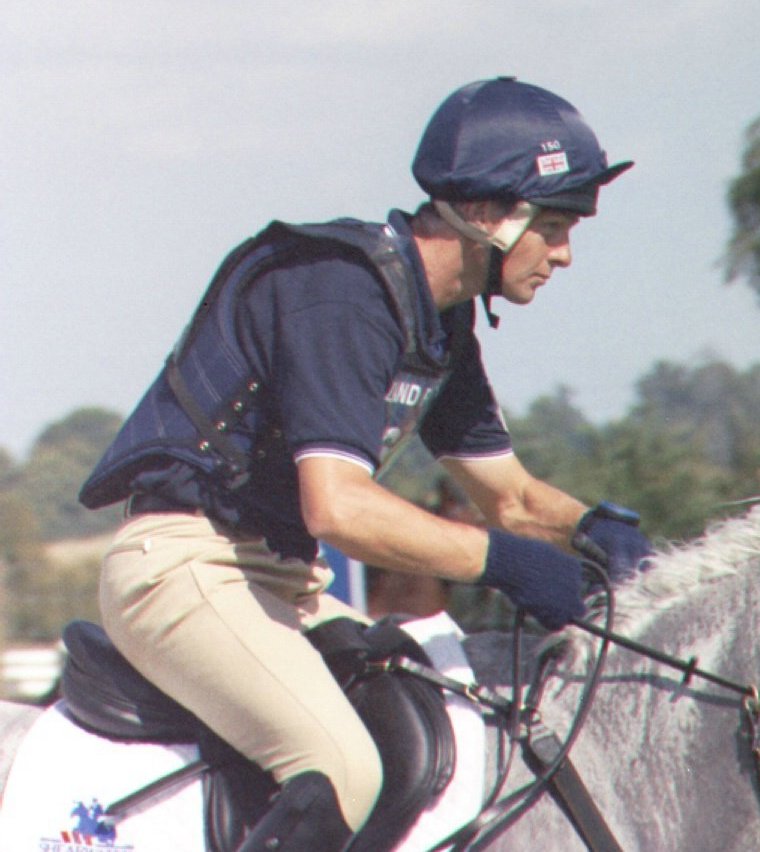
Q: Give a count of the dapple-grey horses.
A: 1